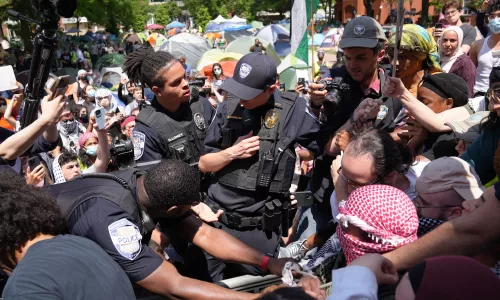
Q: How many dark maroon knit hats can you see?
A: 1